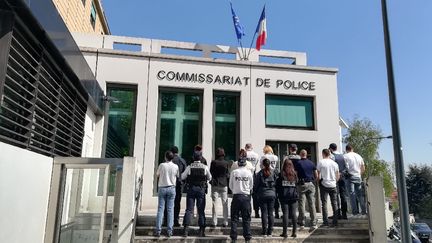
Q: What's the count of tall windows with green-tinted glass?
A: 3